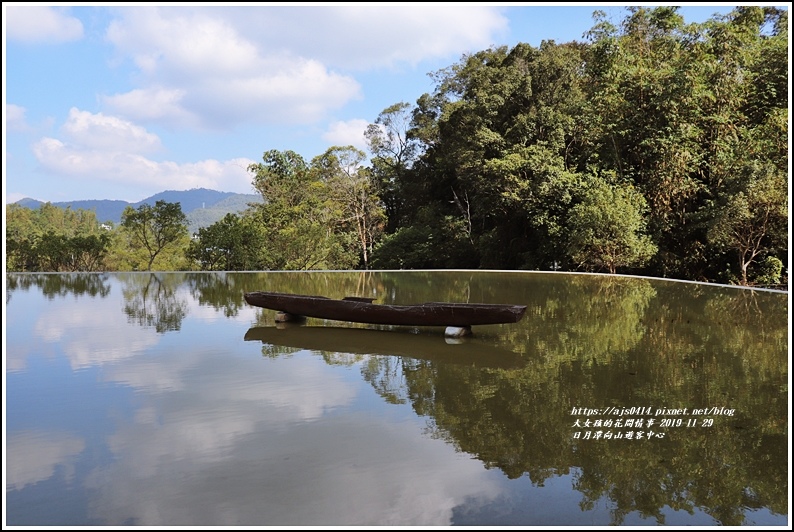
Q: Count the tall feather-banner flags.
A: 0